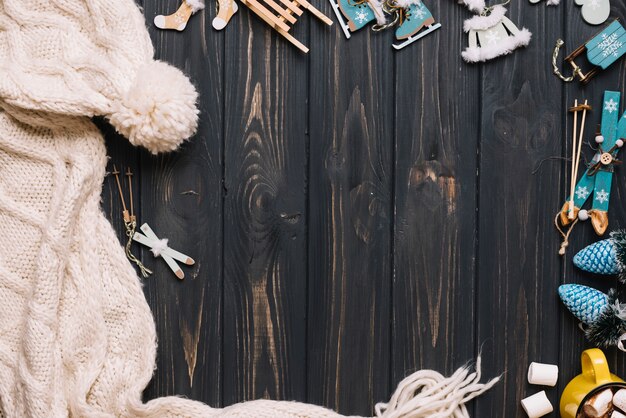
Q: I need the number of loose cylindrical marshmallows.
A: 2